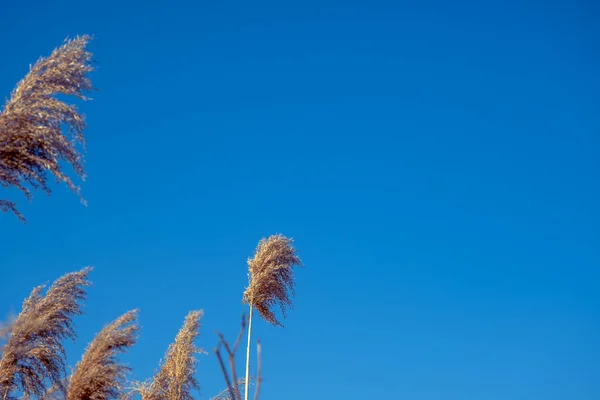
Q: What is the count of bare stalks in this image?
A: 3